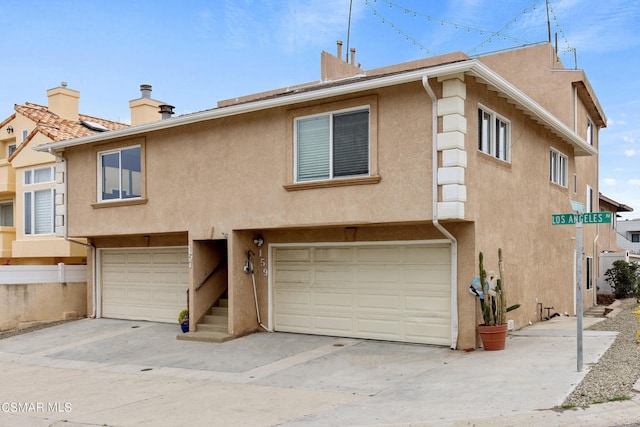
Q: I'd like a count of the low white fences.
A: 1